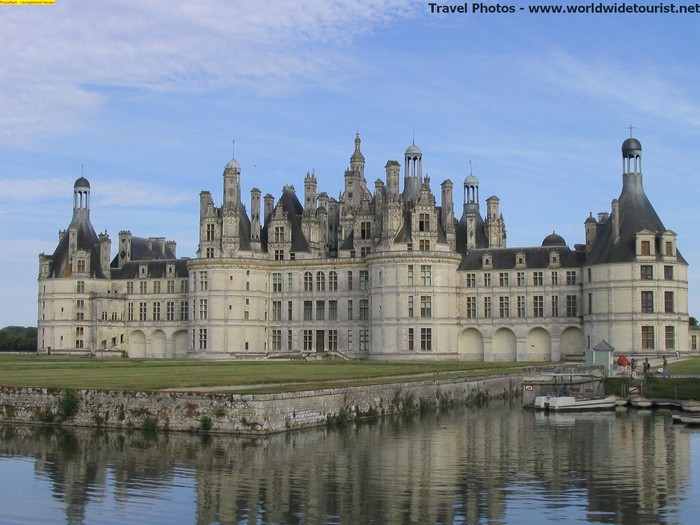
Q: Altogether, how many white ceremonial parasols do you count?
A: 0